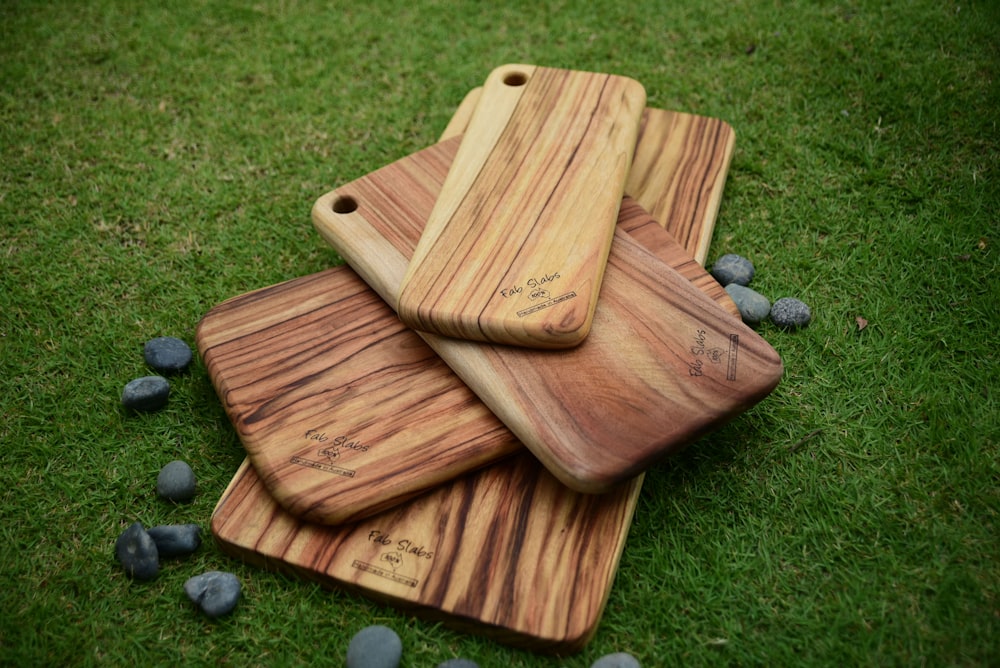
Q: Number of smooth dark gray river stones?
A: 12